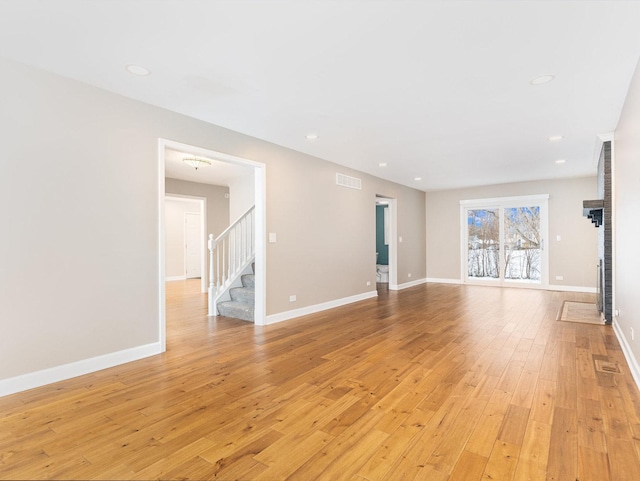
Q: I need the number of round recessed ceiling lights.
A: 7